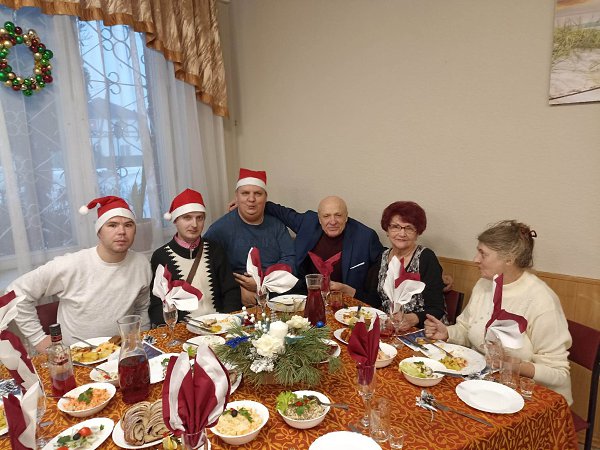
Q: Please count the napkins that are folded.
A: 10